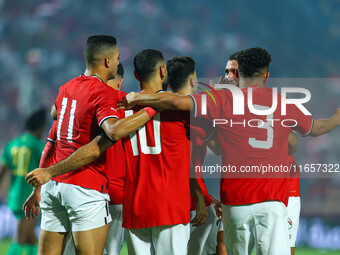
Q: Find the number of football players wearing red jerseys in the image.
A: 6